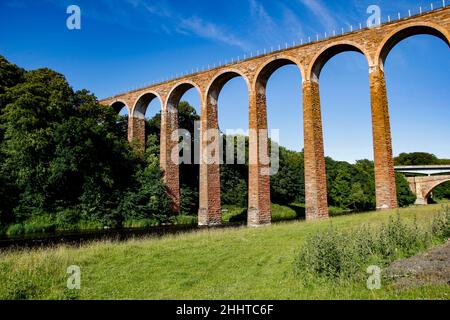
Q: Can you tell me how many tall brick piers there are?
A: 6